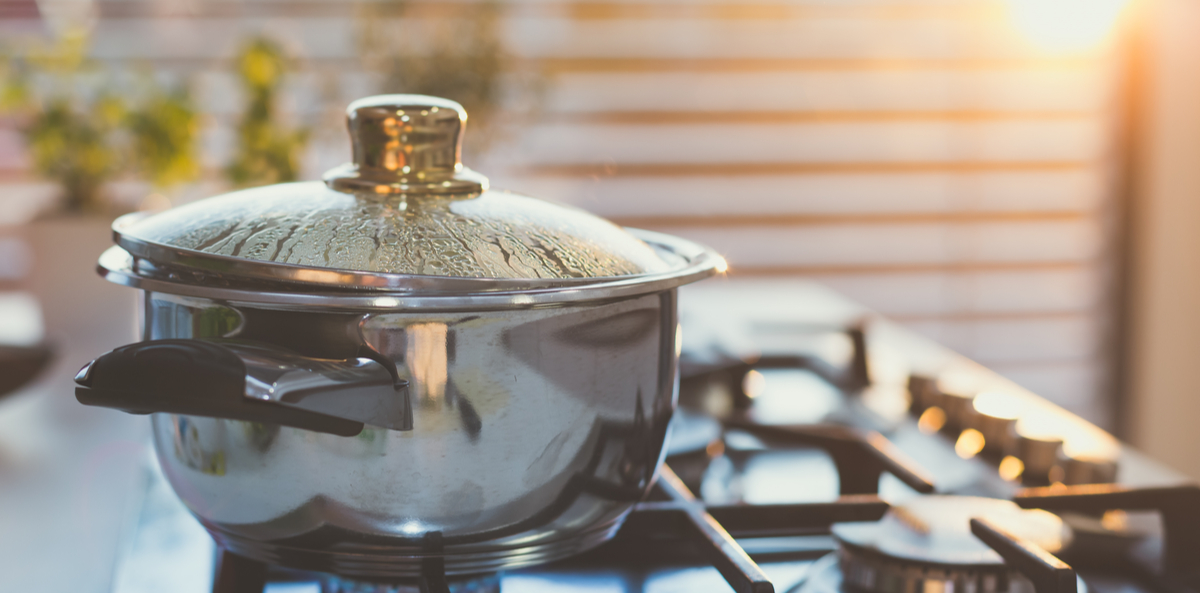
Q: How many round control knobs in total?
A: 5